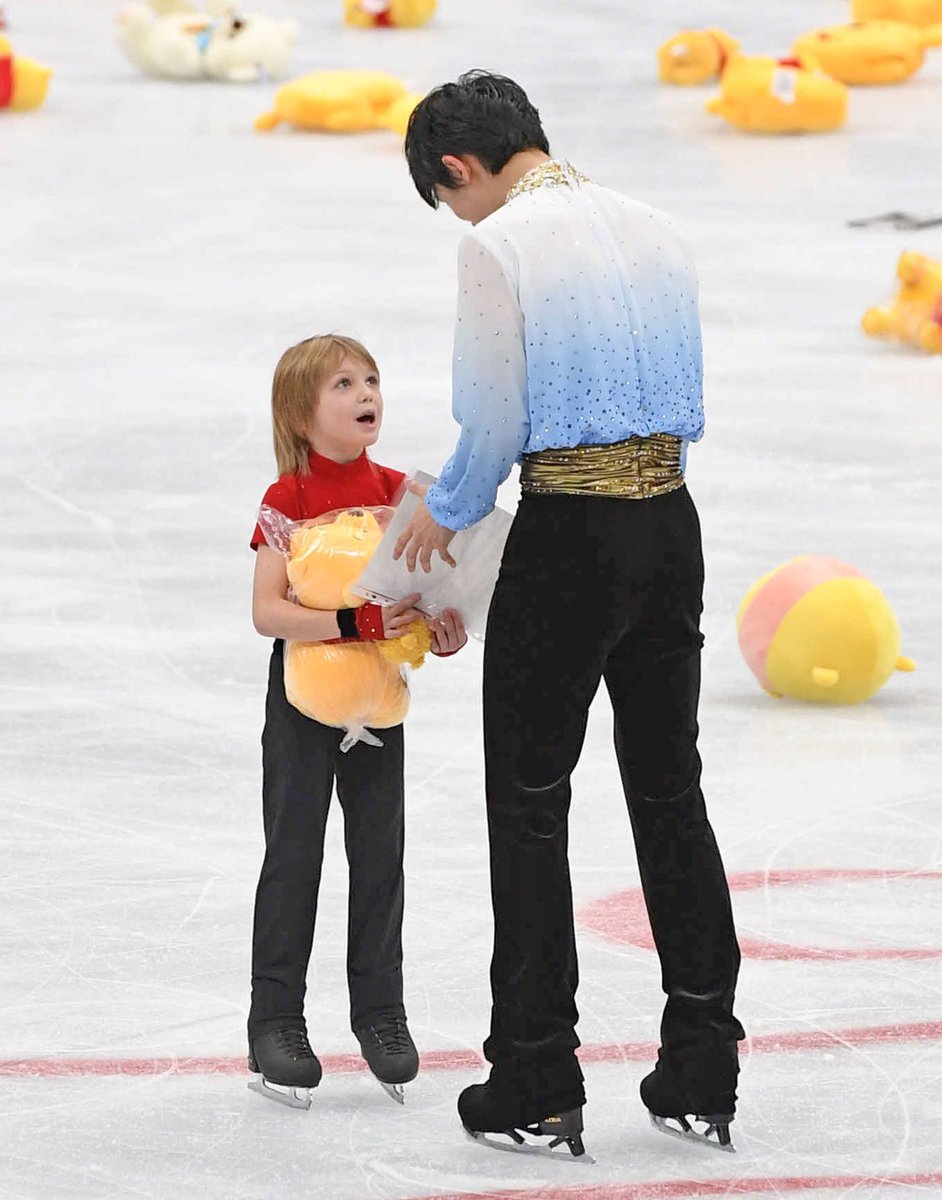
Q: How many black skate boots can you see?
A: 4